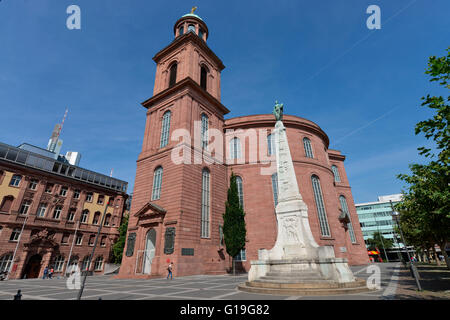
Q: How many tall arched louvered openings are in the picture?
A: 2